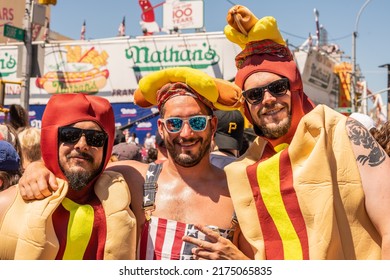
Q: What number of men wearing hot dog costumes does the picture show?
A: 2